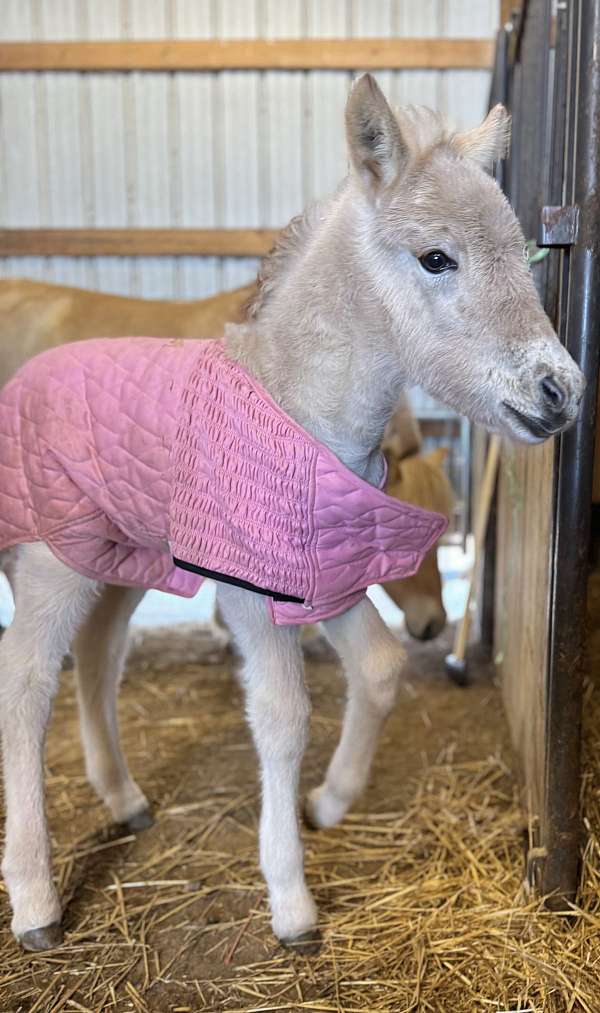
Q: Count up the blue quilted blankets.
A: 0